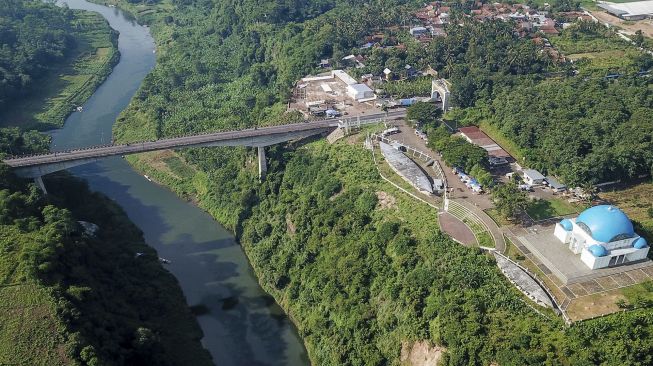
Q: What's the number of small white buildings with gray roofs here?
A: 2